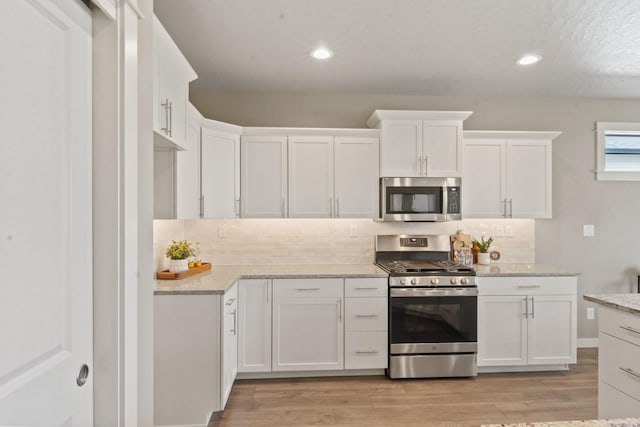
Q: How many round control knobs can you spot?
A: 5